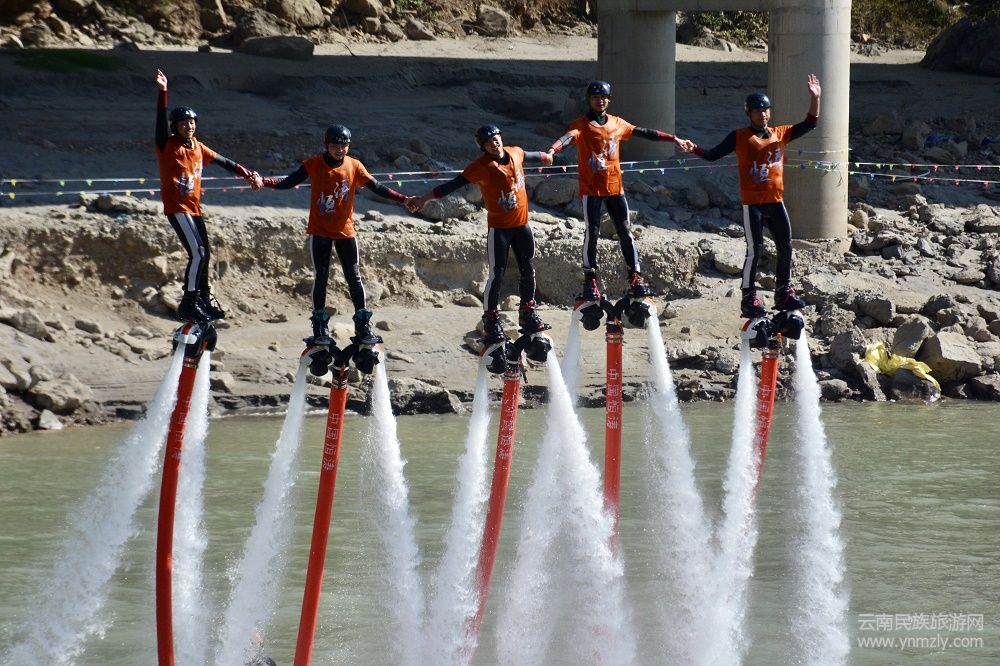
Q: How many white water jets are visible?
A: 10